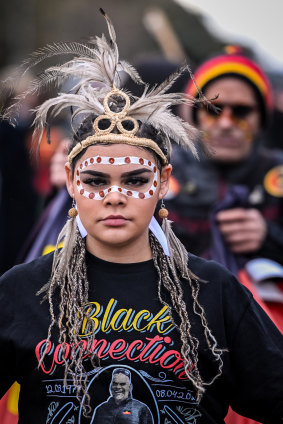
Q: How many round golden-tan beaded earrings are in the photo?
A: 2